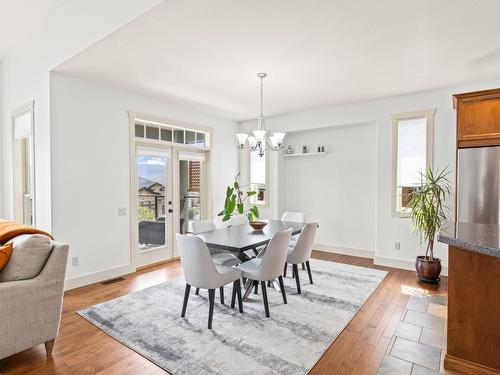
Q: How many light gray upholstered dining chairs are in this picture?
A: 6